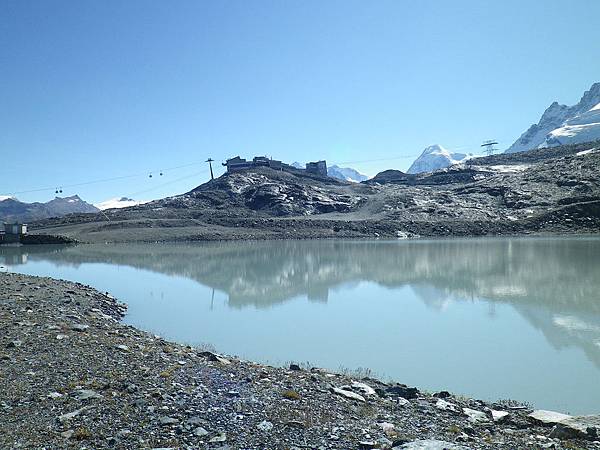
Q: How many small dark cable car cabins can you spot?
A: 4